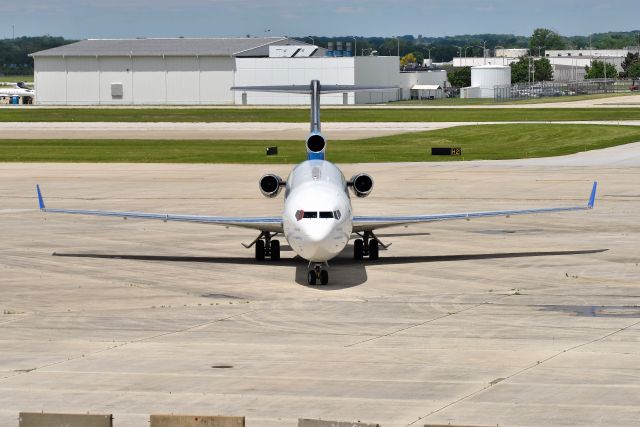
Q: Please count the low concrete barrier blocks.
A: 4